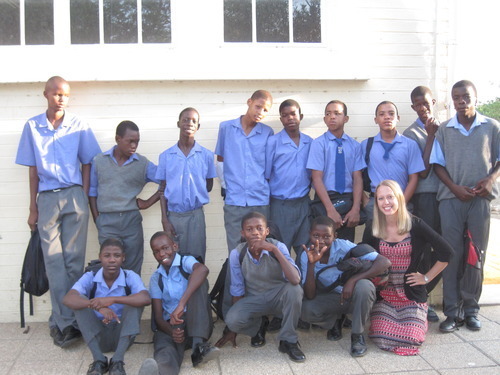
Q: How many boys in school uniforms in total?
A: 13